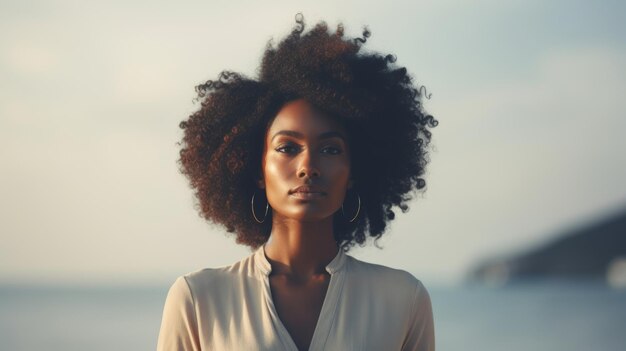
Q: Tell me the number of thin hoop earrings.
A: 2